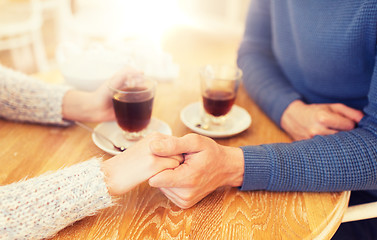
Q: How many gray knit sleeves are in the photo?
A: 2